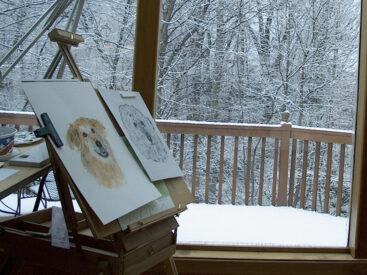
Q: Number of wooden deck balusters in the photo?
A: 14